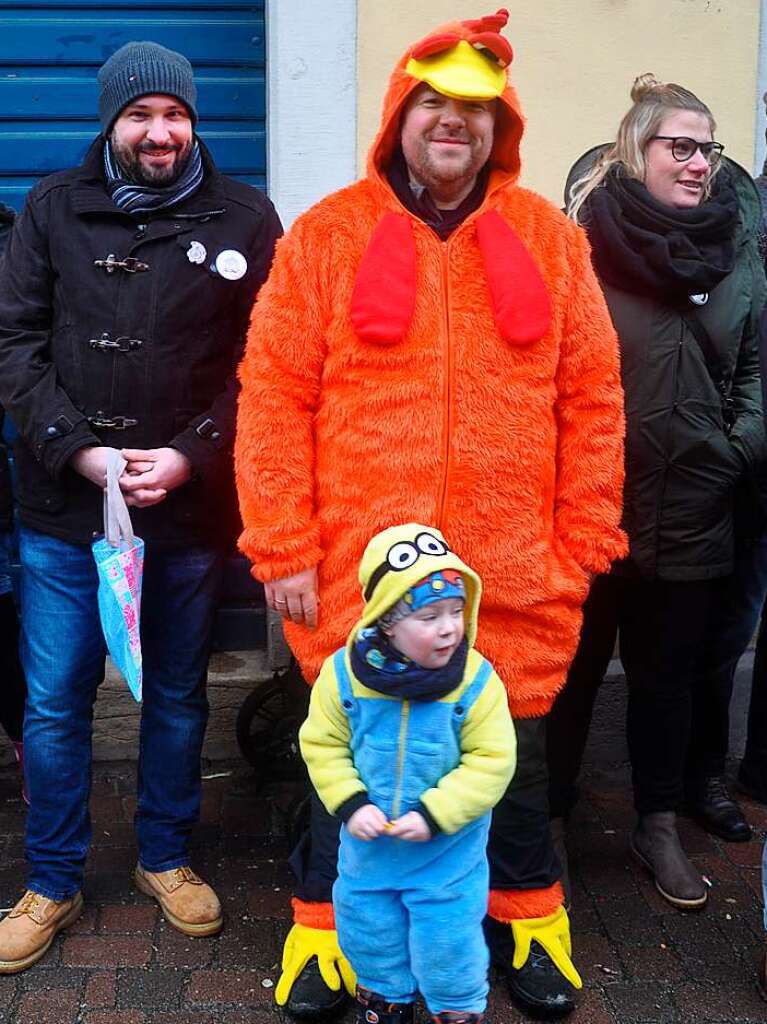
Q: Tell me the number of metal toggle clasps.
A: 3